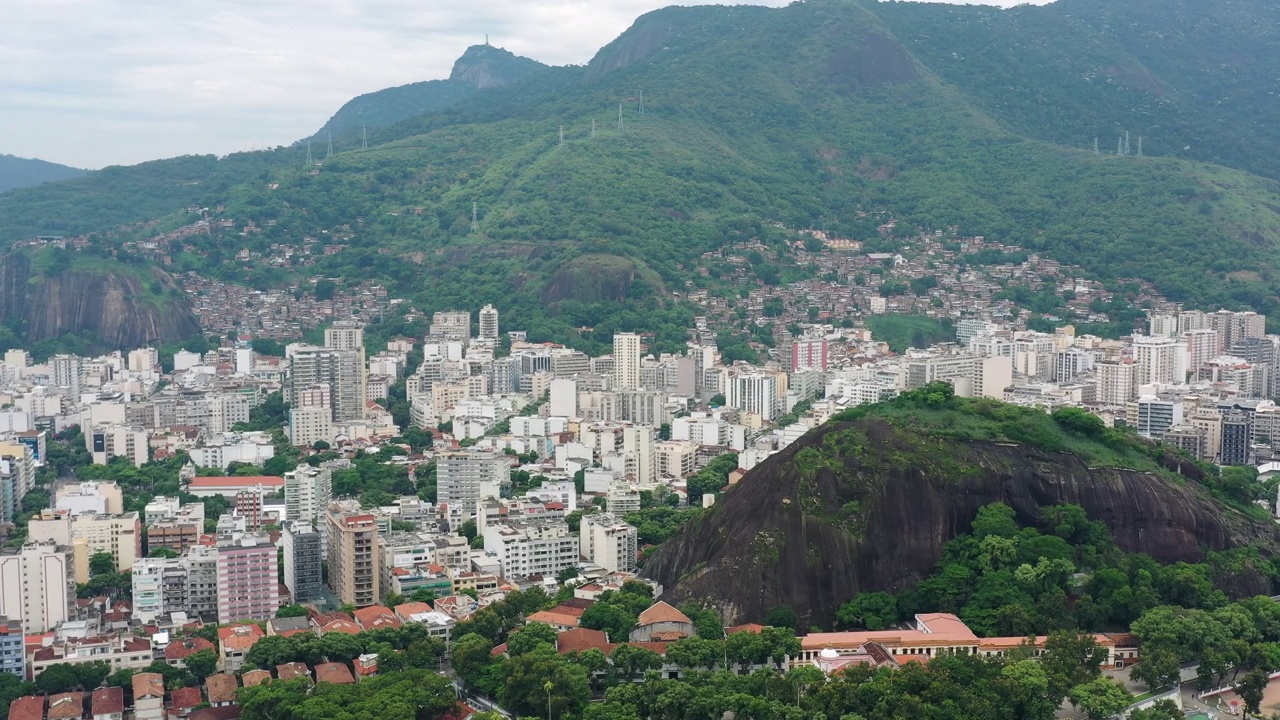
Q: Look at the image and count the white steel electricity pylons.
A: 12